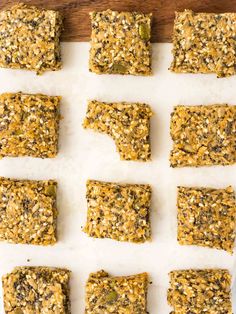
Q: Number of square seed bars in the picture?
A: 12